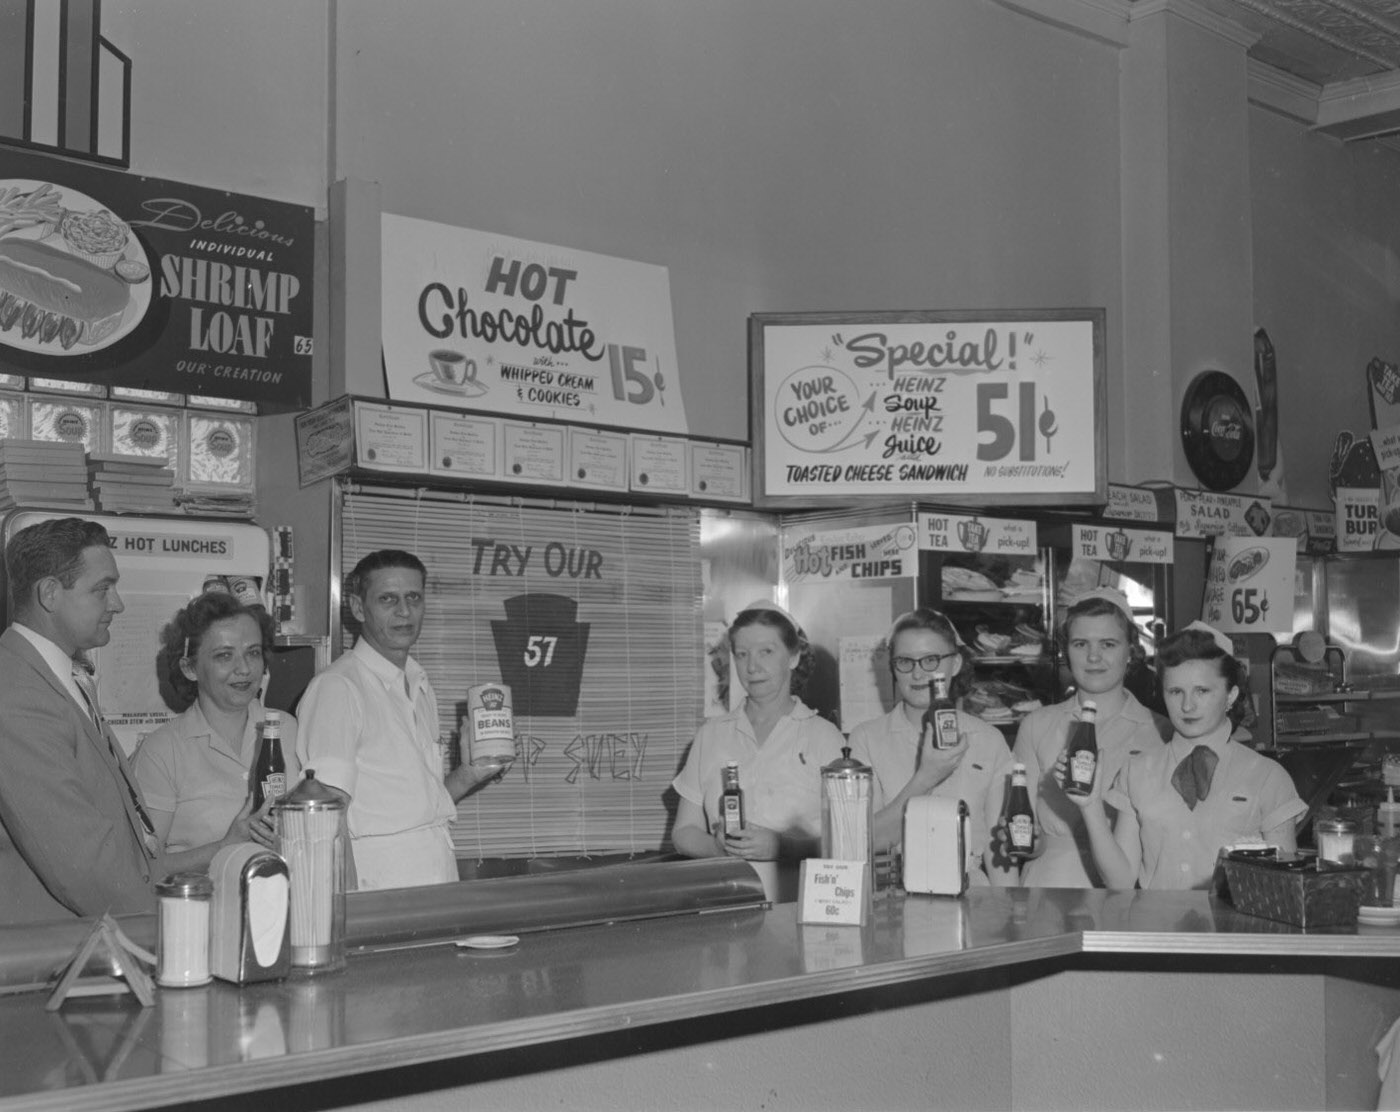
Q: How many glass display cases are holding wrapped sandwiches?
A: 1